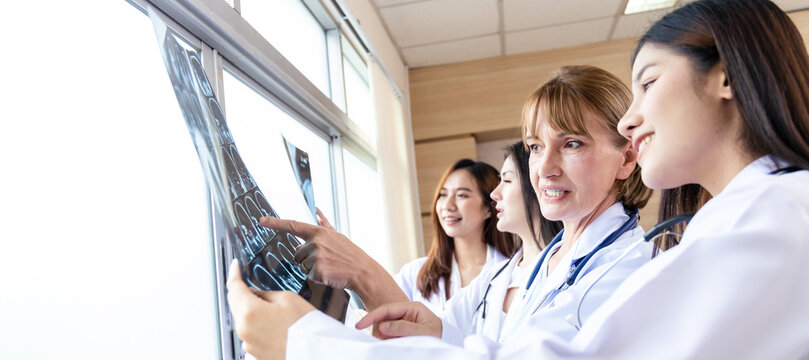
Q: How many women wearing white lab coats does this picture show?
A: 4